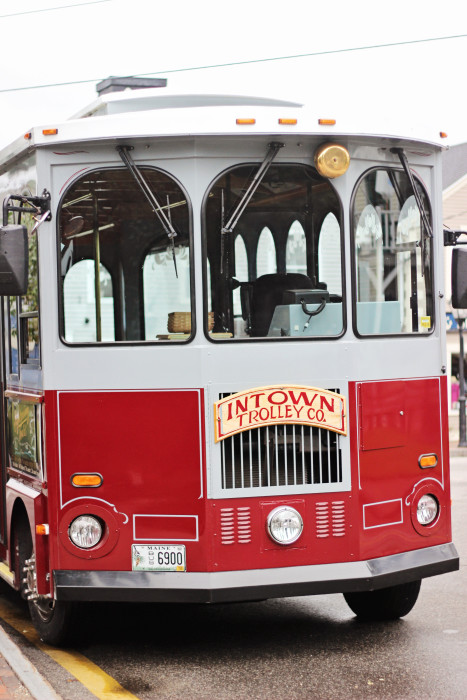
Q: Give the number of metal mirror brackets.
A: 2